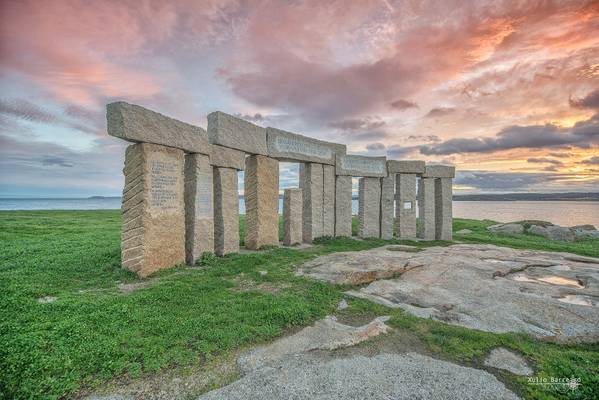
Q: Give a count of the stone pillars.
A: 13